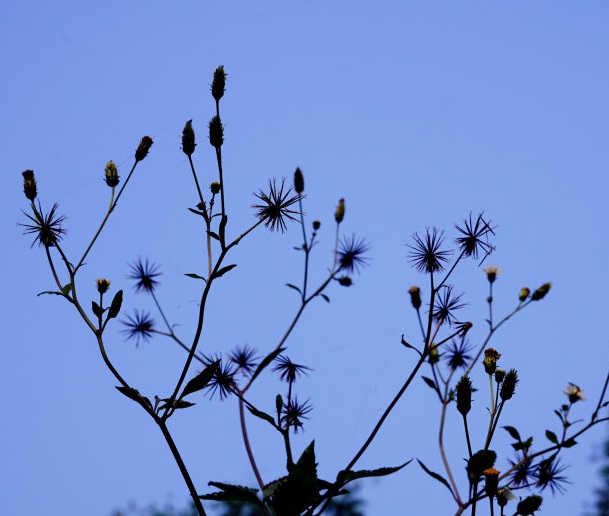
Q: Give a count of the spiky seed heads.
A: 15